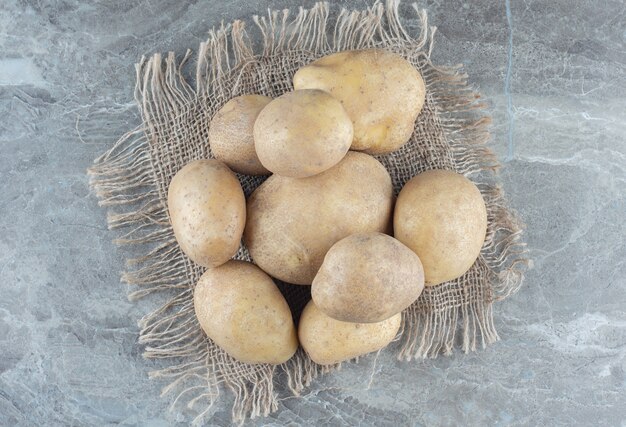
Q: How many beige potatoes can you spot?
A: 9